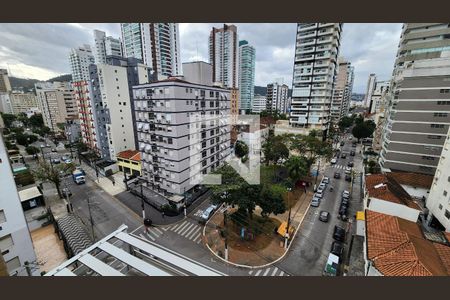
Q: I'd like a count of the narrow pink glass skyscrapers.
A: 0